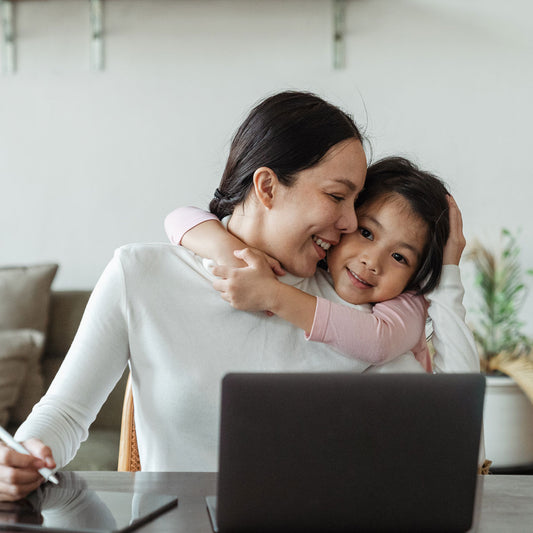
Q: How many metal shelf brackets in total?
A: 3